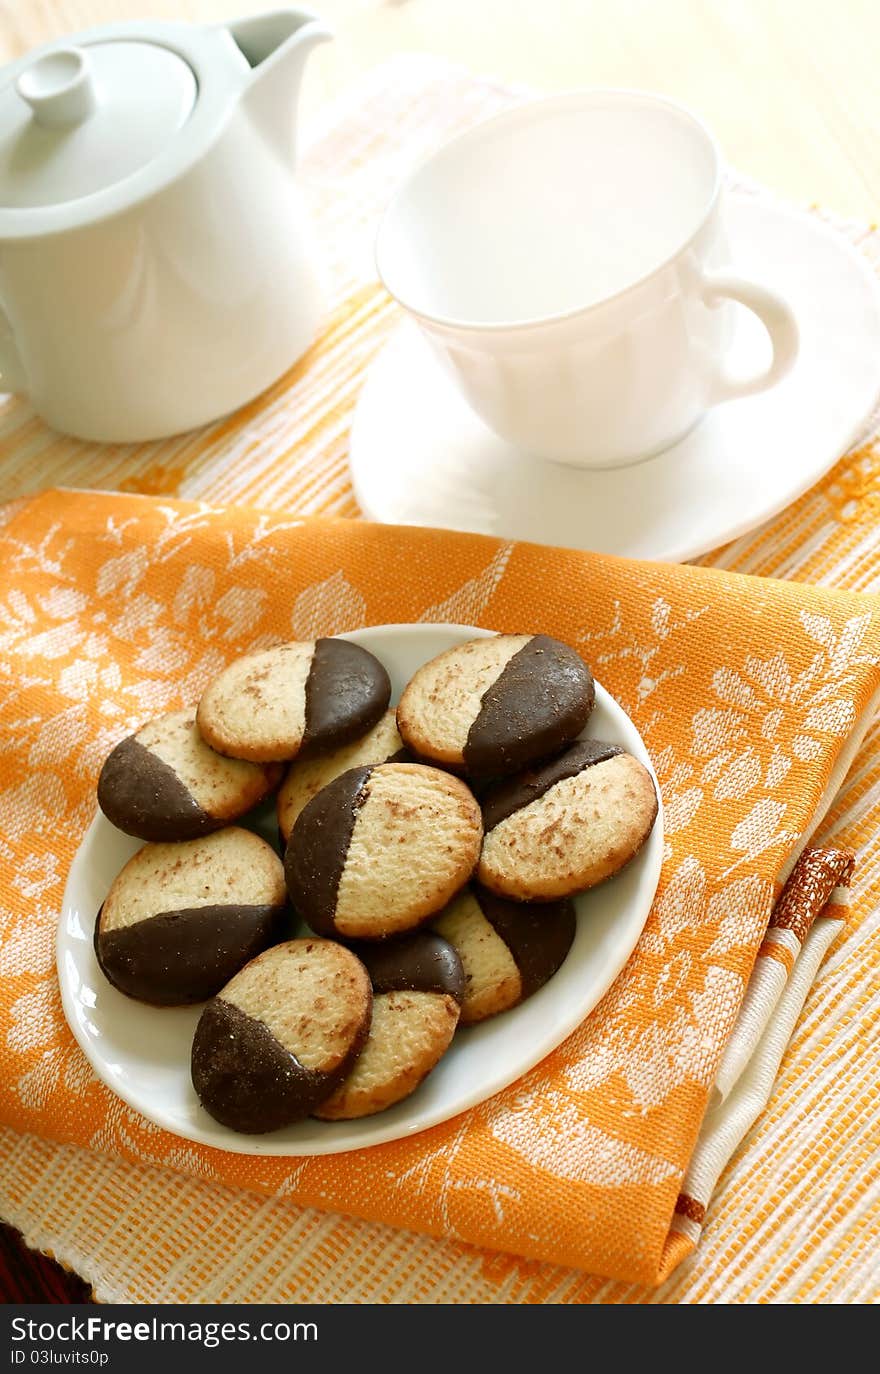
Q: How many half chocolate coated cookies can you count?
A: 10